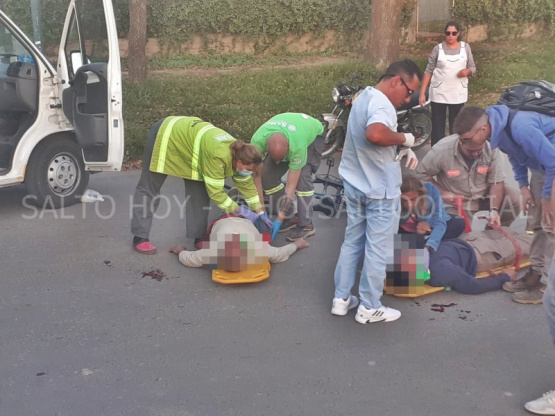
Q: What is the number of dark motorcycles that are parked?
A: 1